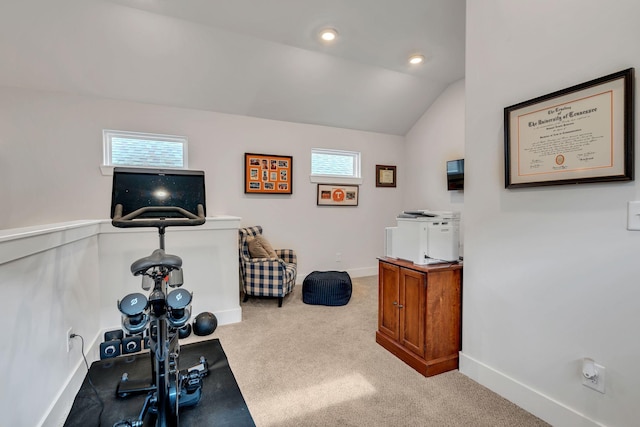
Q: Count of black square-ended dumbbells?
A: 3